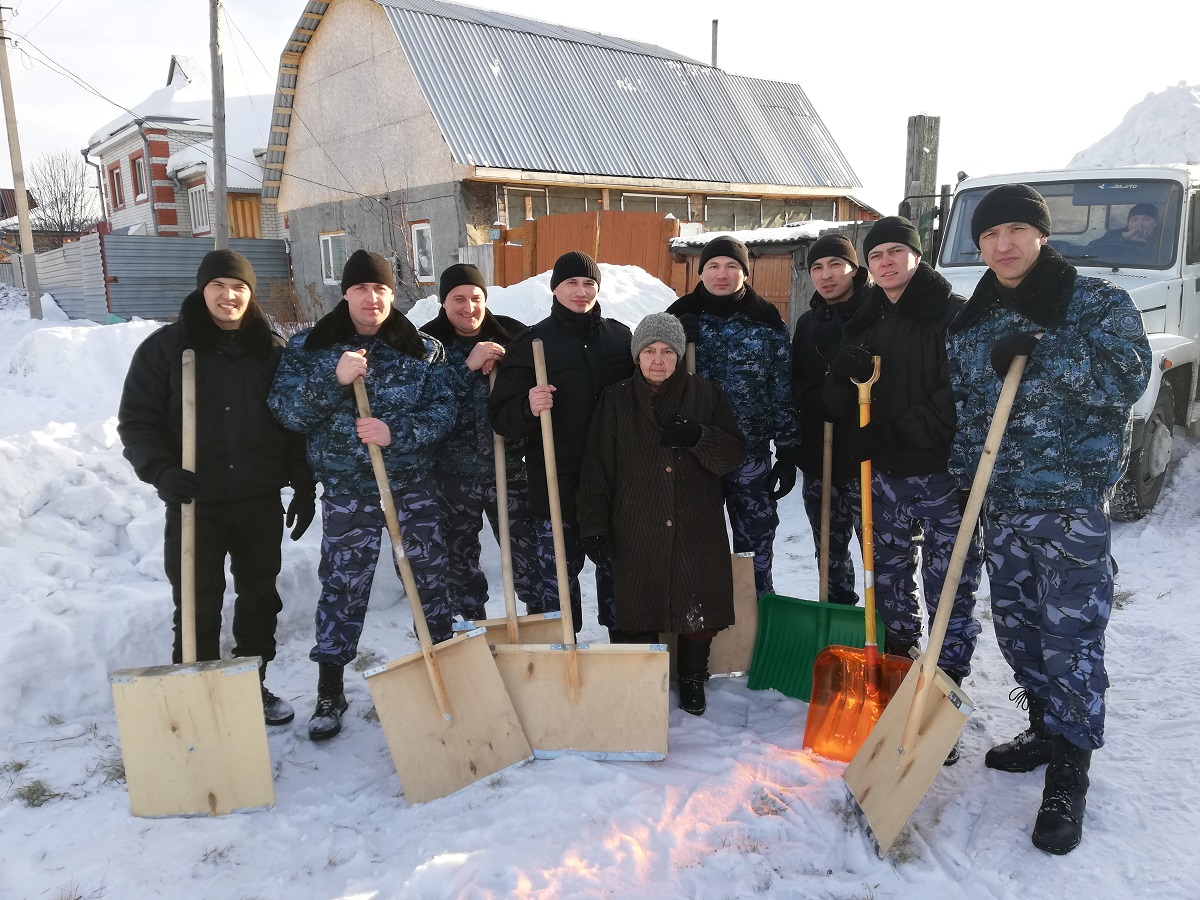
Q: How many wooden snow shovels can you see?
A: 6